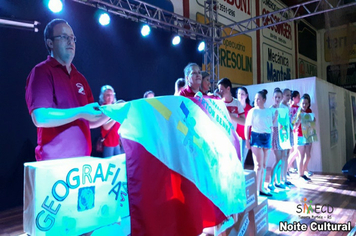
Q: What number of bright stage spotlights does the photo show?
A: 5